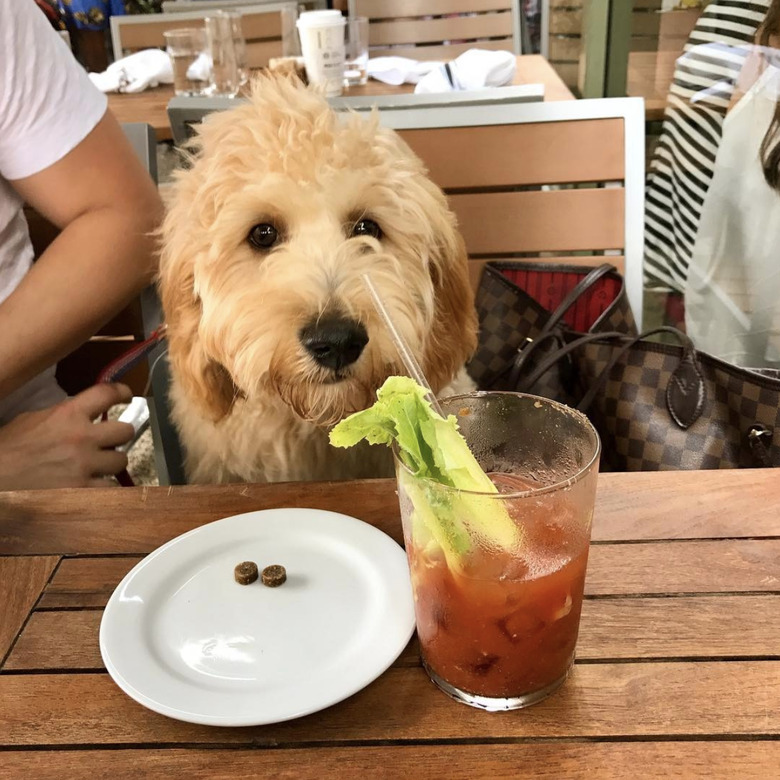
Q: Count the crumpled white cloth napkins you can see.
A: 3